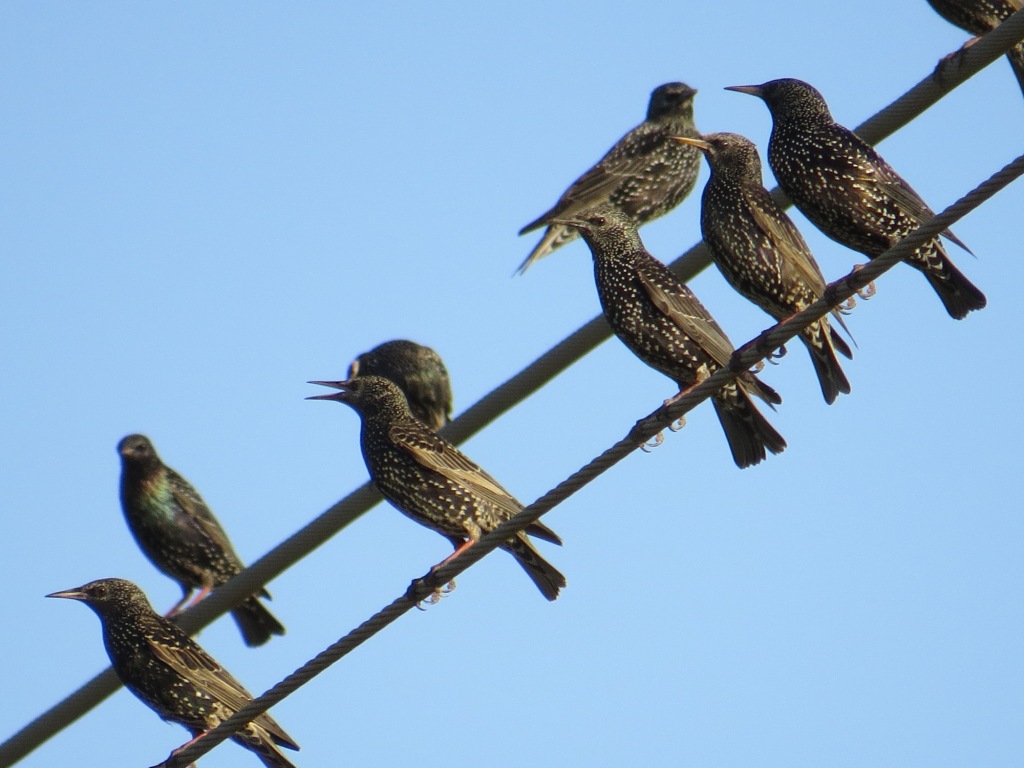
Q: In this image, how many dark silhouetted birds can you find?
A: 9